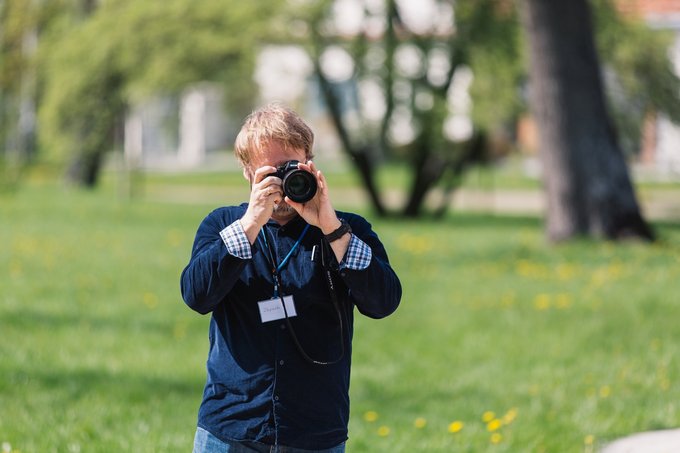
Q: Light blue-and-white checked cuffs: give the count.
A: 2